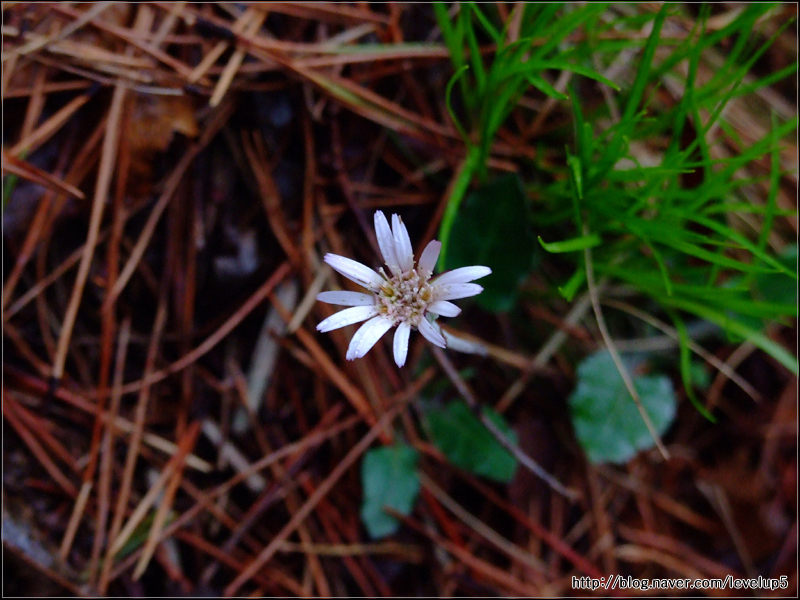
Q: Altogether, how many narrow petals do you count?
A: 12